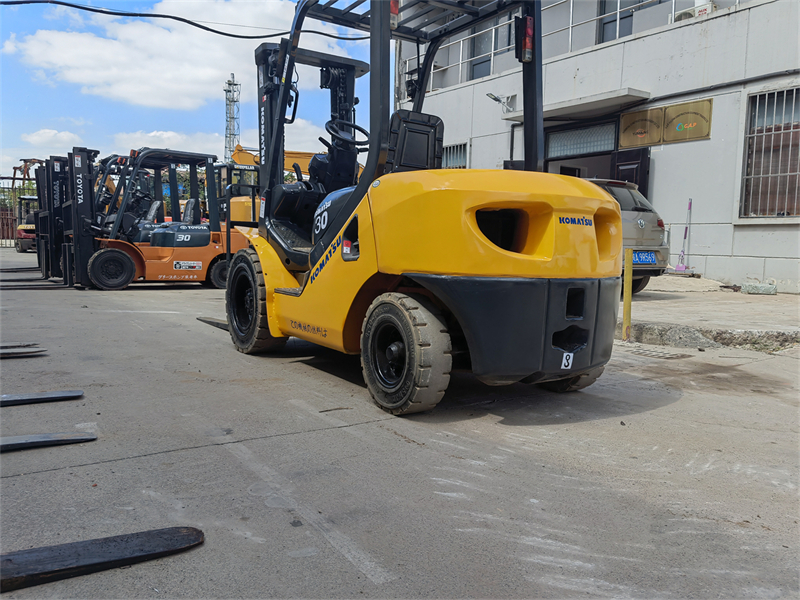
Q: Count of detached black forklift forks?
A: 5